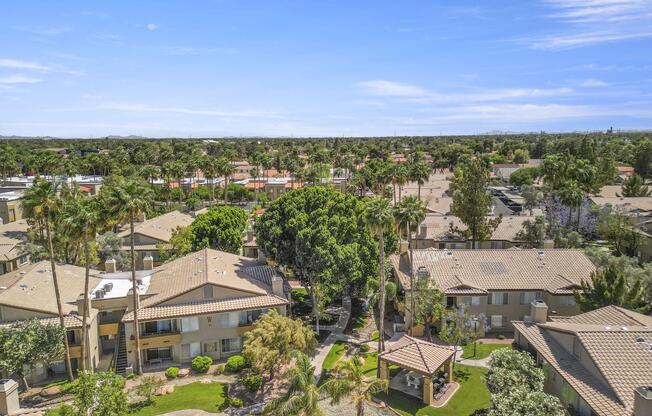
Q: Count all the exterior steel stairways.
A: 1